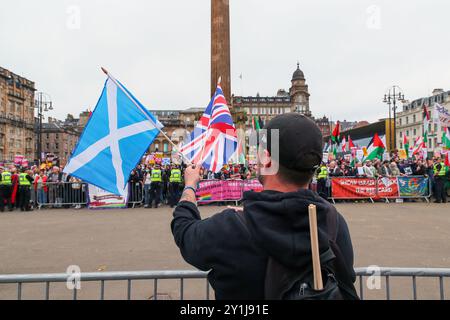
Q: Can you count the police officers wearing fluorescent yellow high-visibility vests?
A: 6